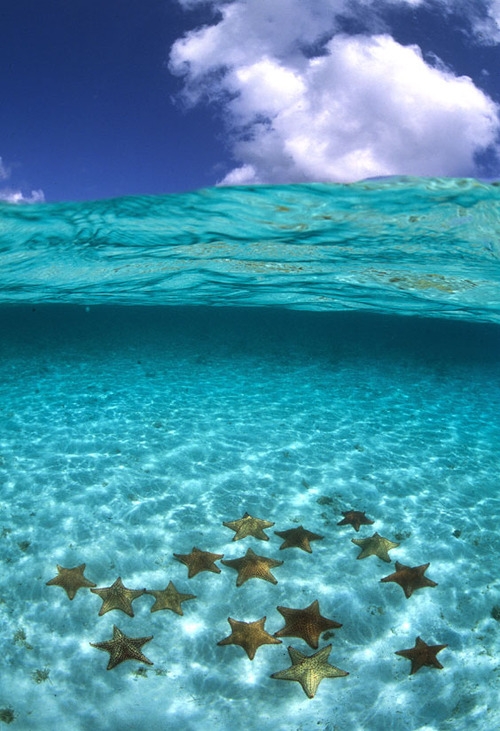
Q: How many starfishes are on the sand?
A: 15